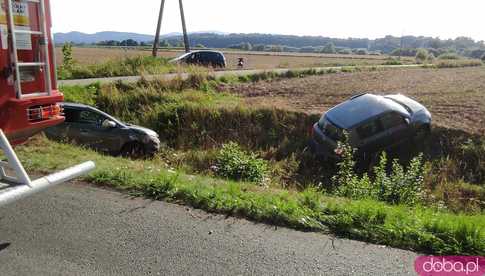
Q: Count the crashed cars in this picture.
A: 2